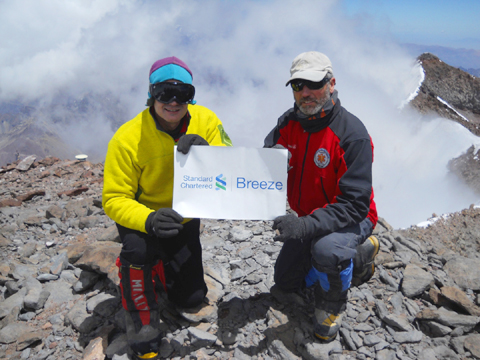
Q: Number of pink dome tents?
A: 0